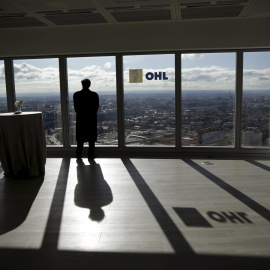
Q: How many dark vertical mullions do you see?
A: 5